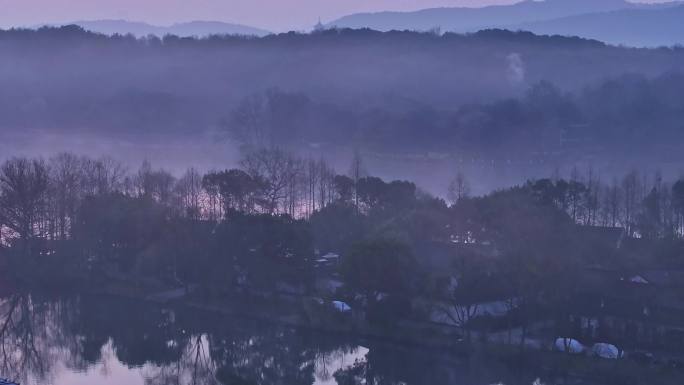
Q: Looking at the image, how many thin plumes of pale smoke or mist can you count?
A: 1